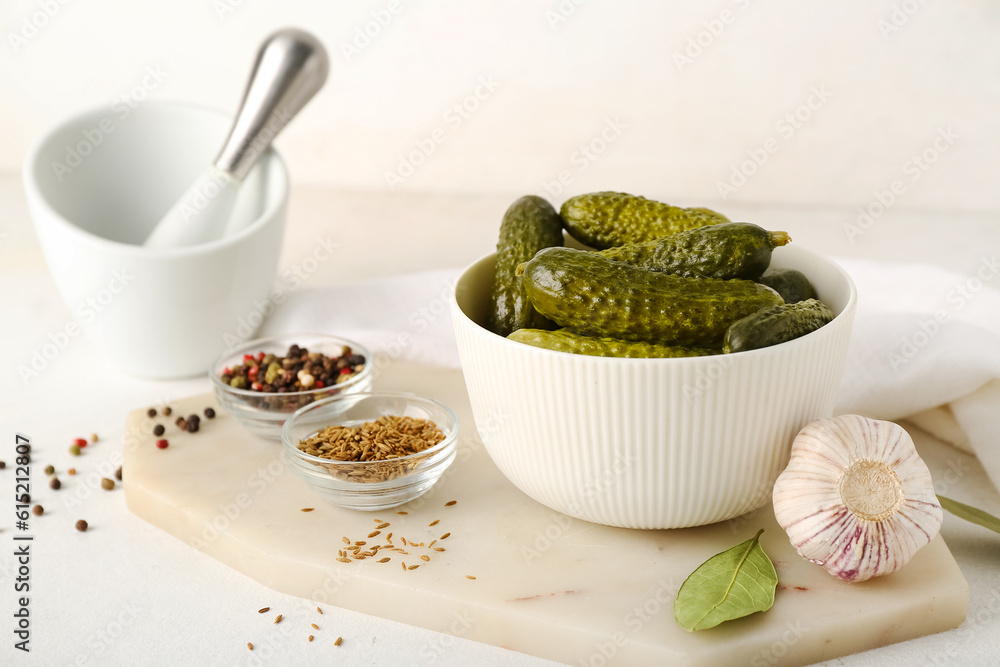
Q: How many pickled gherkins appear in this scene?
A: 7